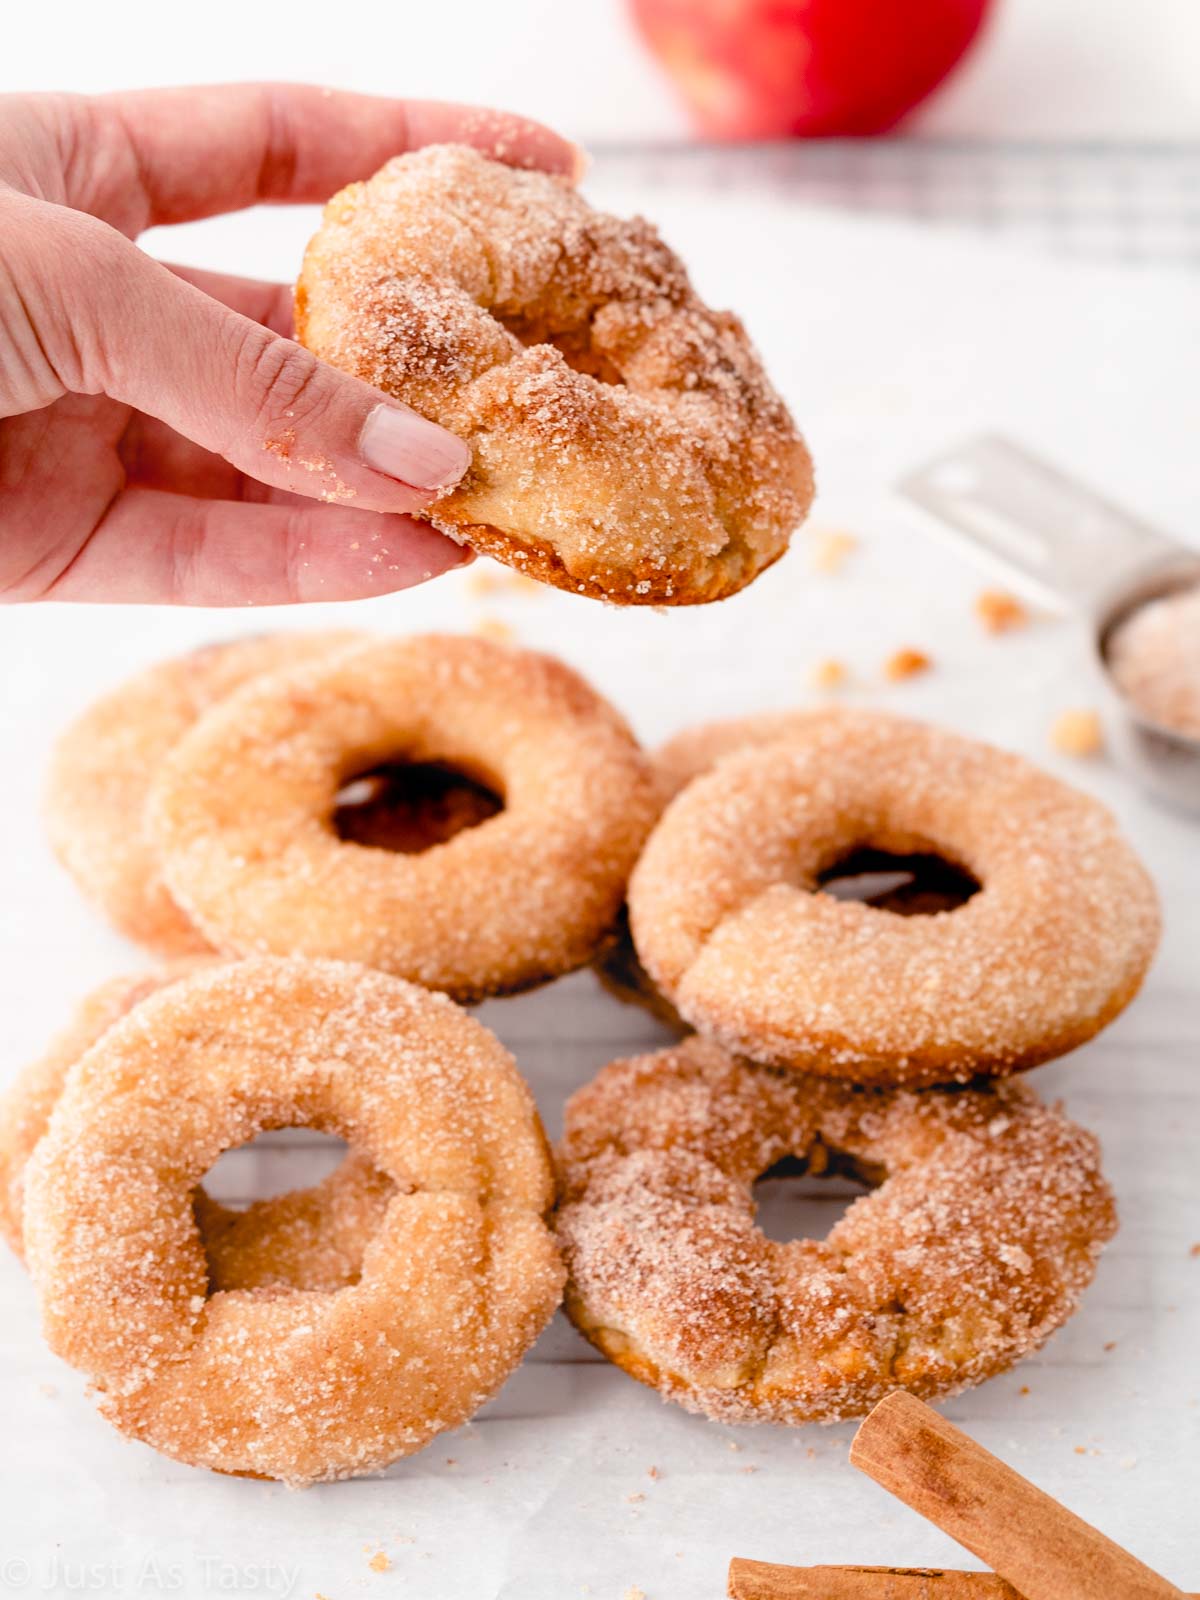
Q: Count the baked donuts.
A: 8